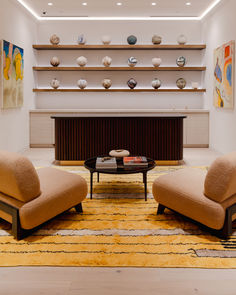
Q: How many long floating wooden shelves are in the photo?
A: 3